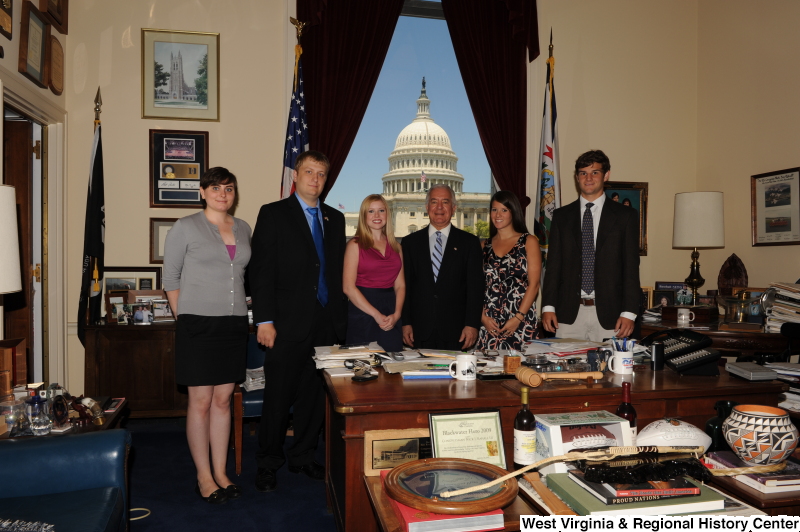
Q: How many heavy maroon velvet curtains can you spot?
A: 2